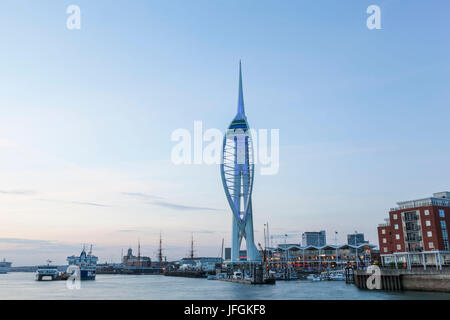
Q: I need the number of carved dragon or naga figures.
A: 0